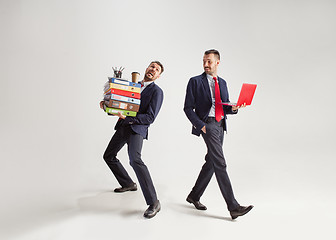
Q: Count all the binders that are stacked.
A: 6